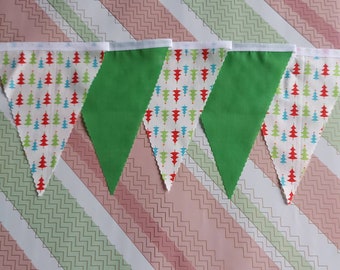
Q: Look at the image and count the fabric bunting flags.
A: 5